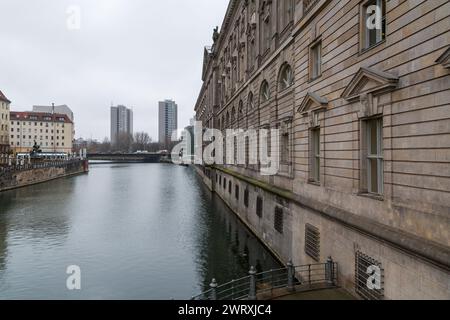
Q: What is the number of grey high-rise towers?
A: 2